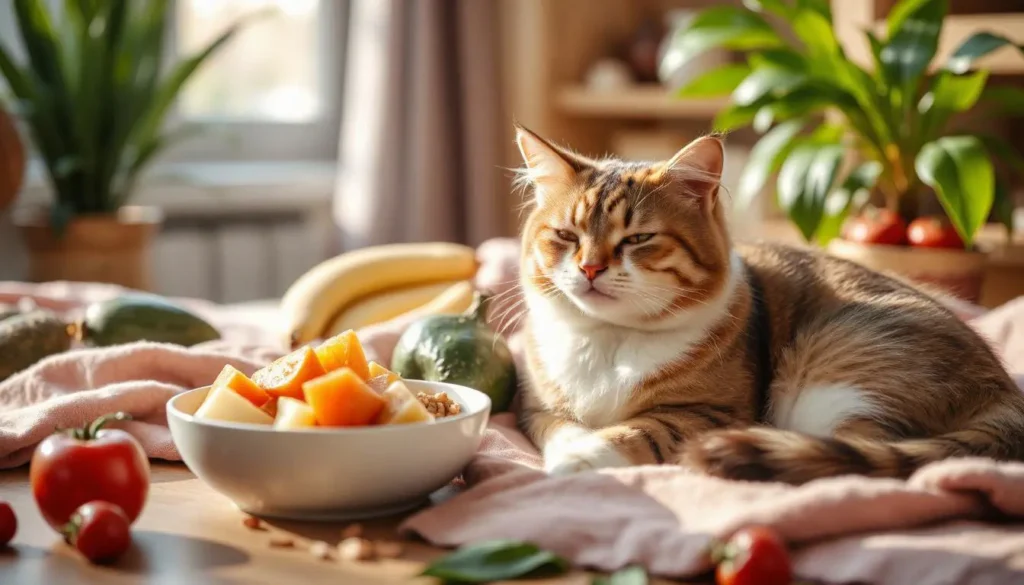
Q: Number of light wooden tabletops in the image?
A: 1